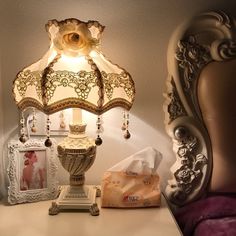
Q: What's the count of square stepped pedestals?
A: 1